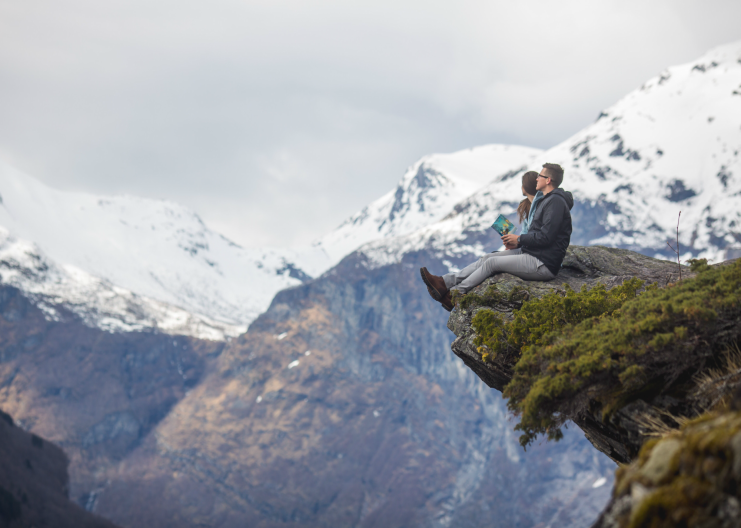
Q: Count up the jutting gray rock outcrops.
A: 1